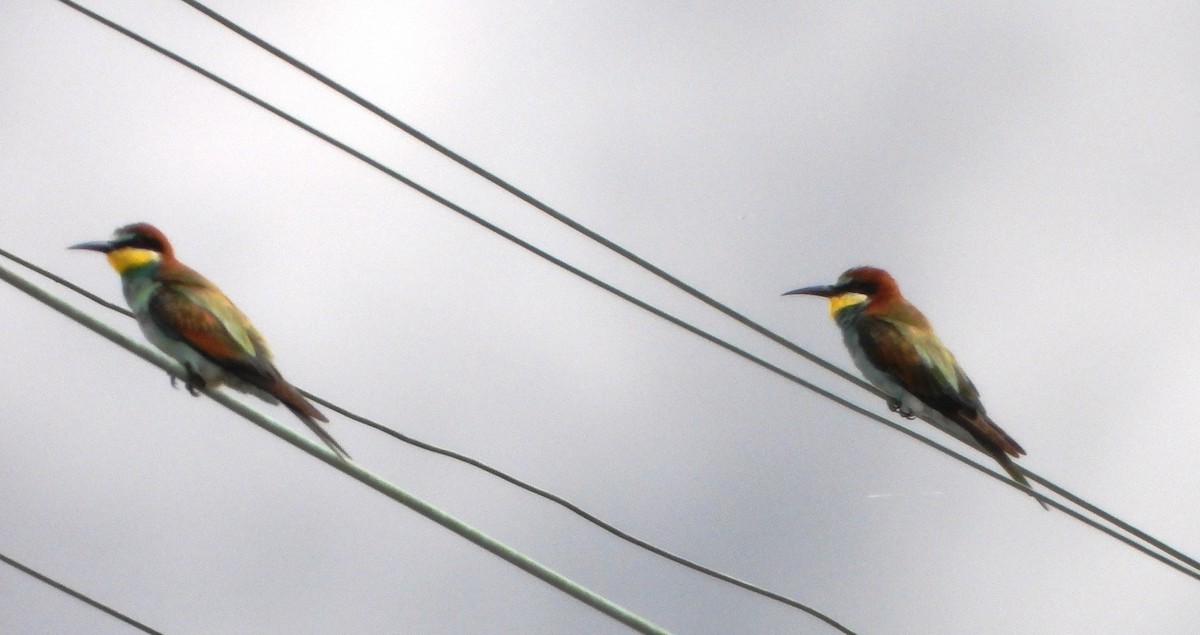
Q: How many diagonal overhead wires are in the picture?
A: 5